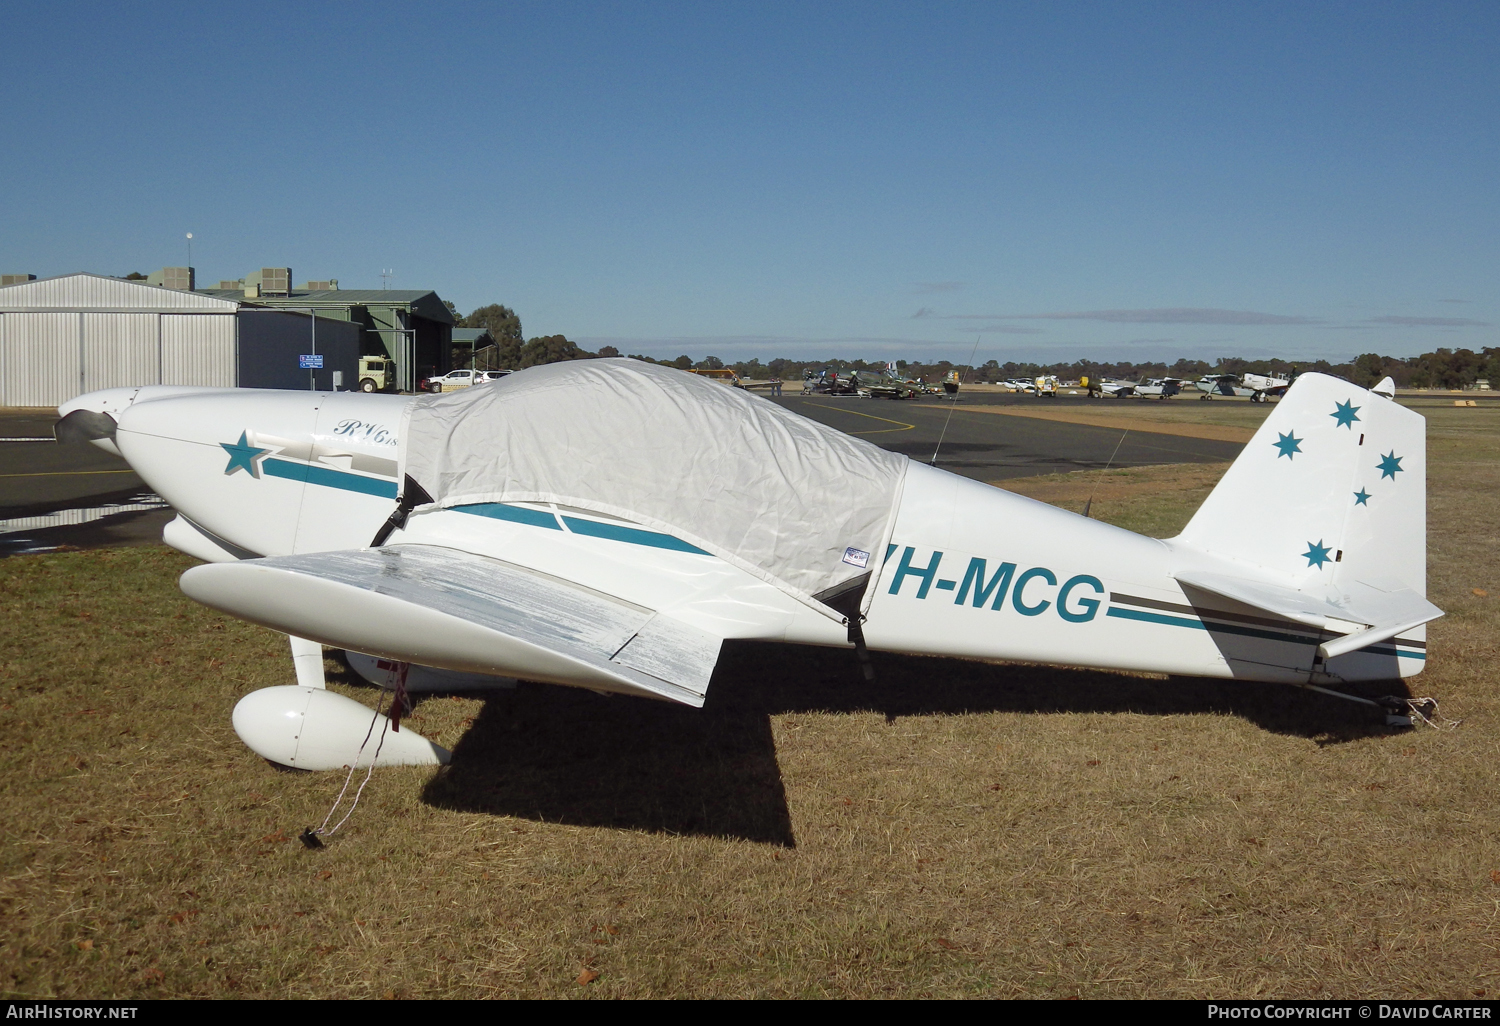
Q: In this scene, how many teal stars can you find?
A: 6